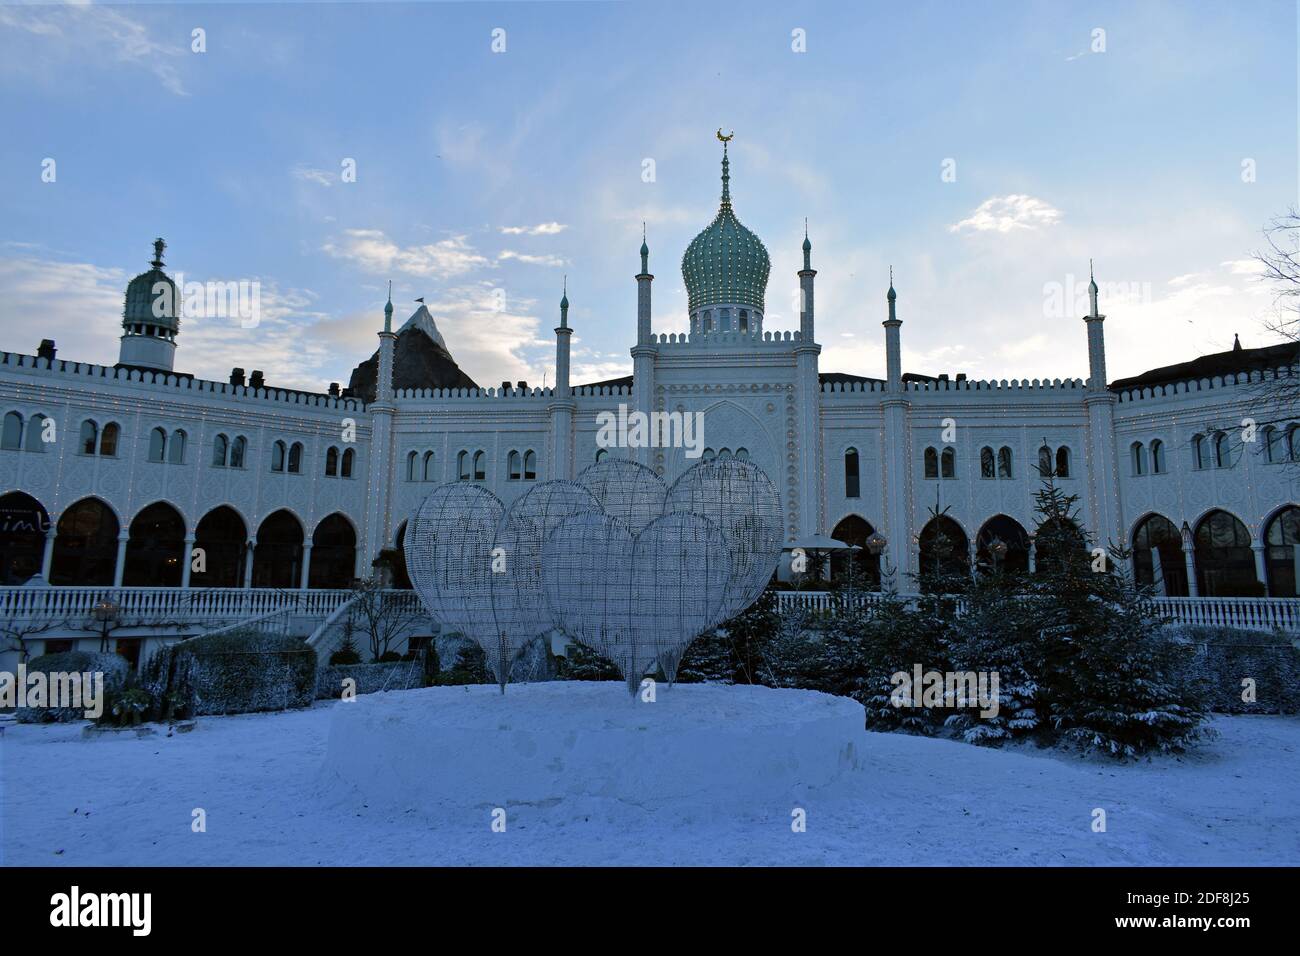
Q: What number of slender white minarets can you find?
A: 6